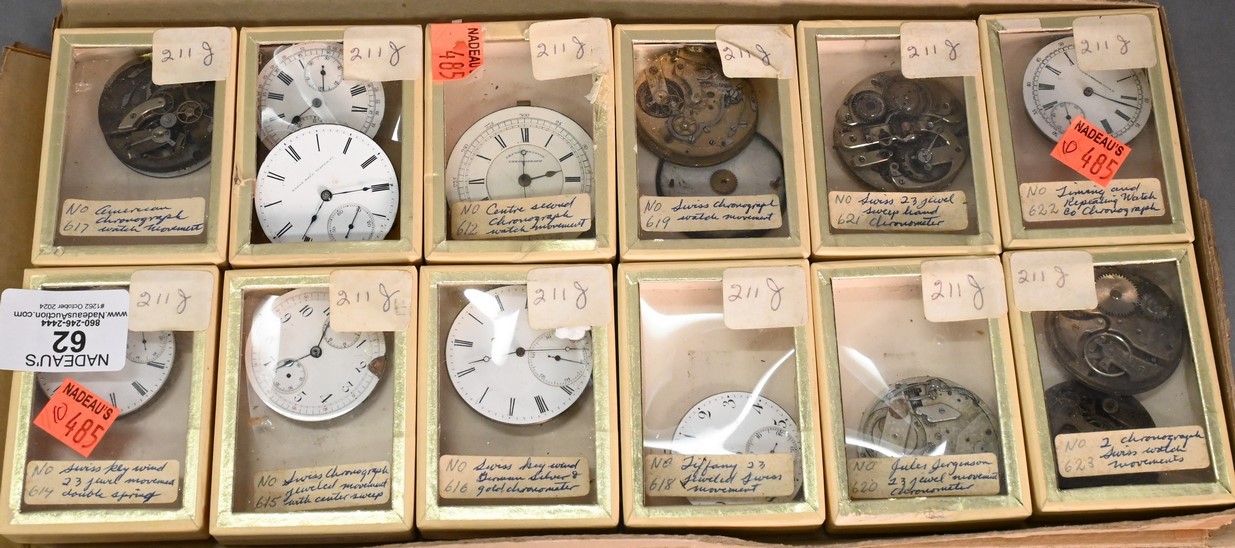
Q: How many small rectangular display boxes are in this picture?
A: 12